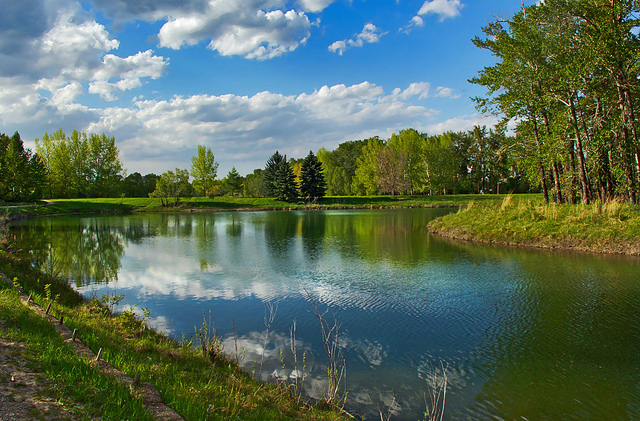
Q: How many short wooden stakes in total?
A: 6